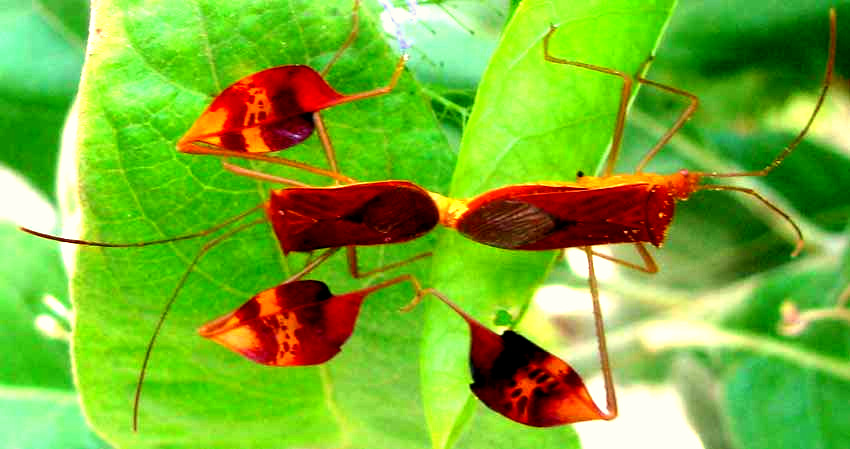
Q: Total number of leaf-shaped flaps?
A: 3